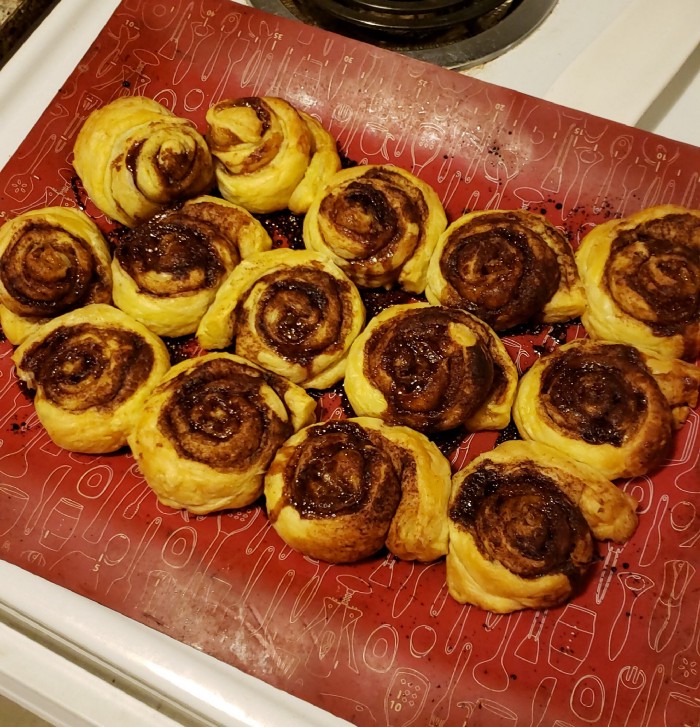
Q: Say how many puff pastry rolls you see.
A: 14